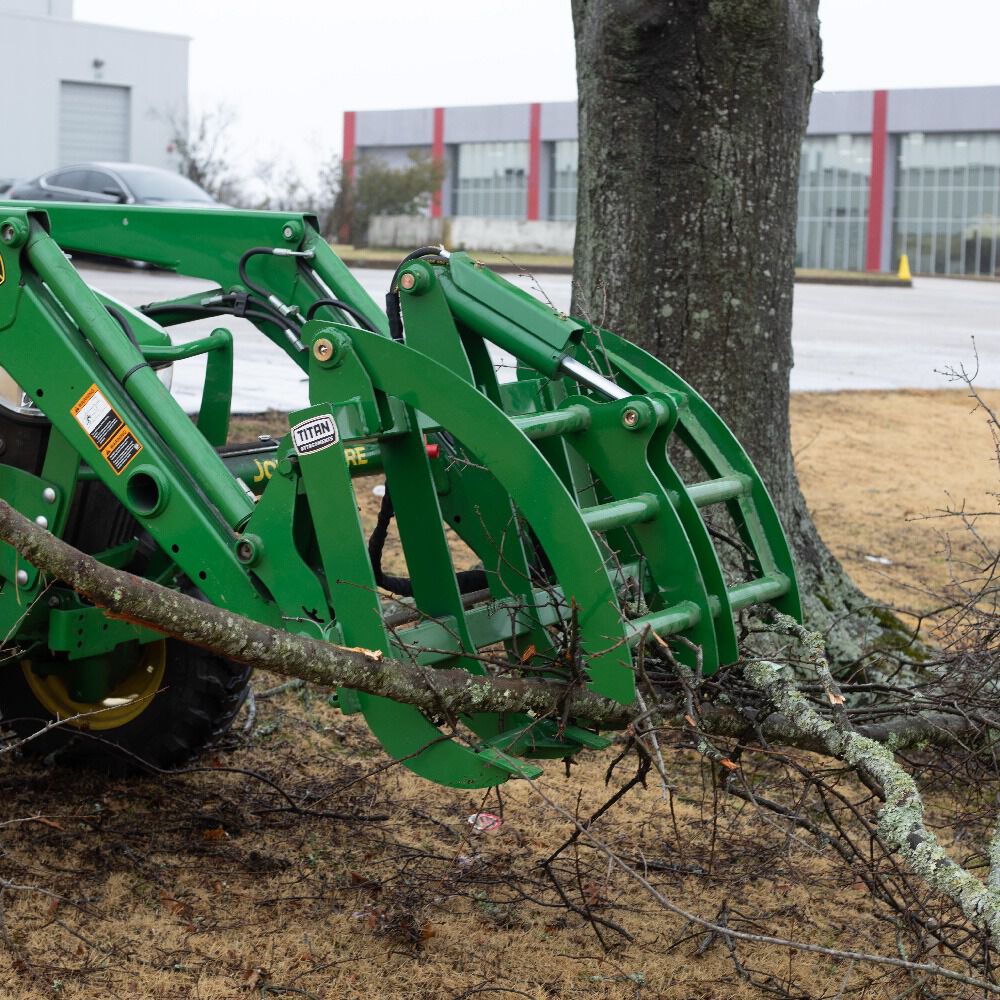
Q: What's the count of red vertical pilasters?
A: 4